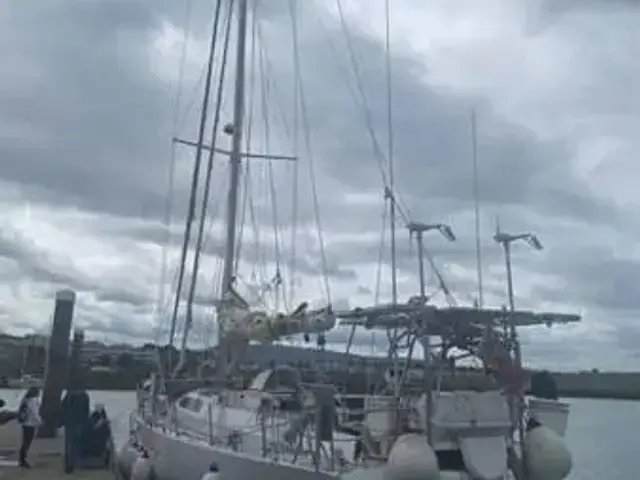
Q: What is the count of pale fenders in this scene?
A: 5